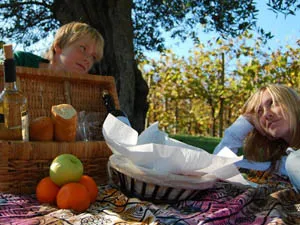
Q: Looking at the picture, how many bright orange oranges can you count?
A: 3